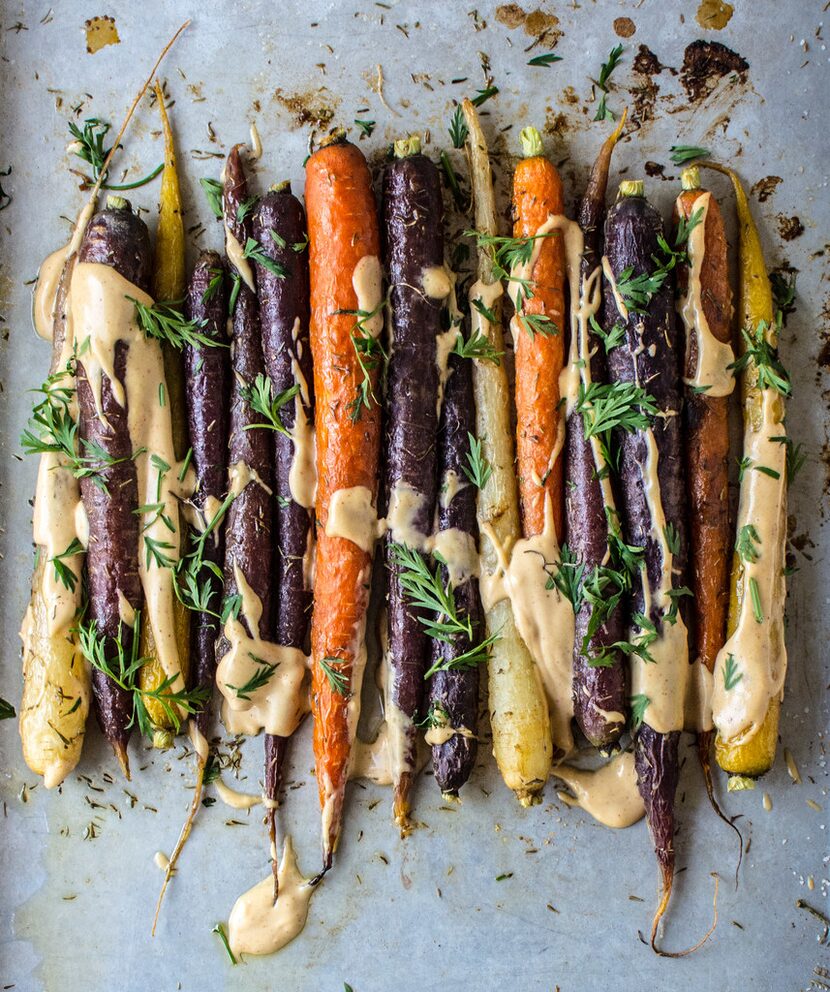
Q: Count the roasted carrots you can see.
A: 15